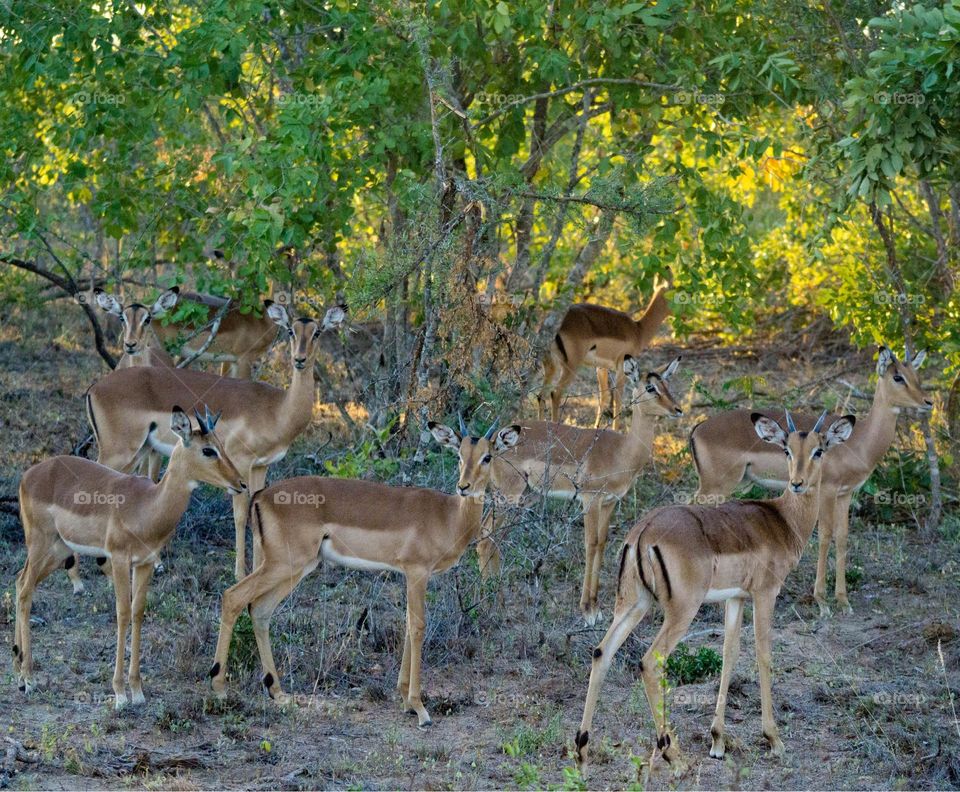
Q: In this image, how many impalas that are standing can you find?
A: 9